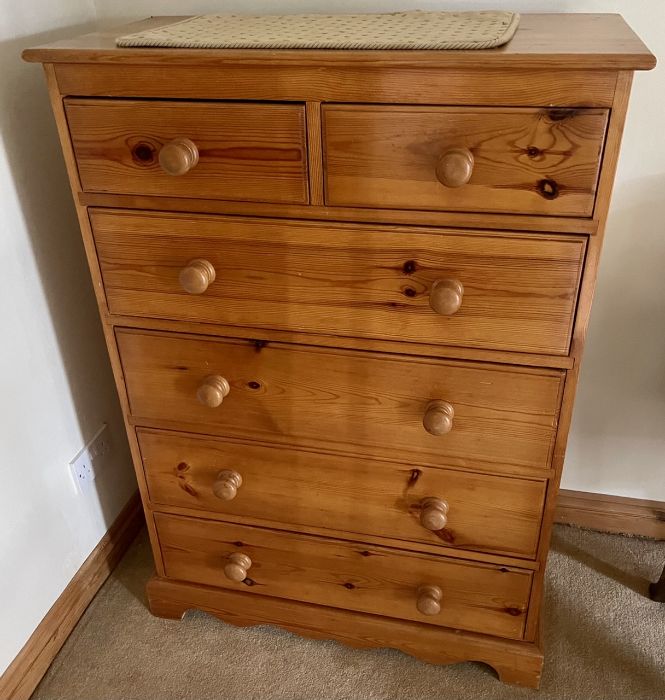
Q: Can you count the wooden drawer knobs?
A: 10